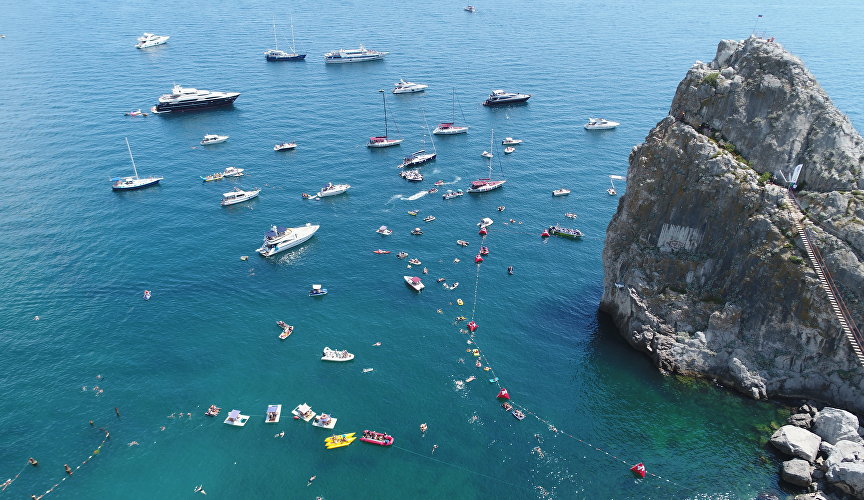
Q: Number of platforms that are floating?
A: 4